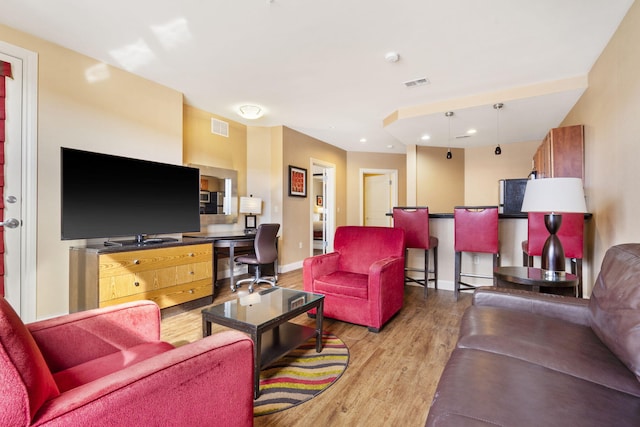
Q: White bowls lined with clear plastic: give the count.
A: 0